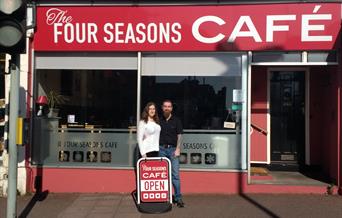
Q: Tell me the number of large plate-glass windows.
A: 2